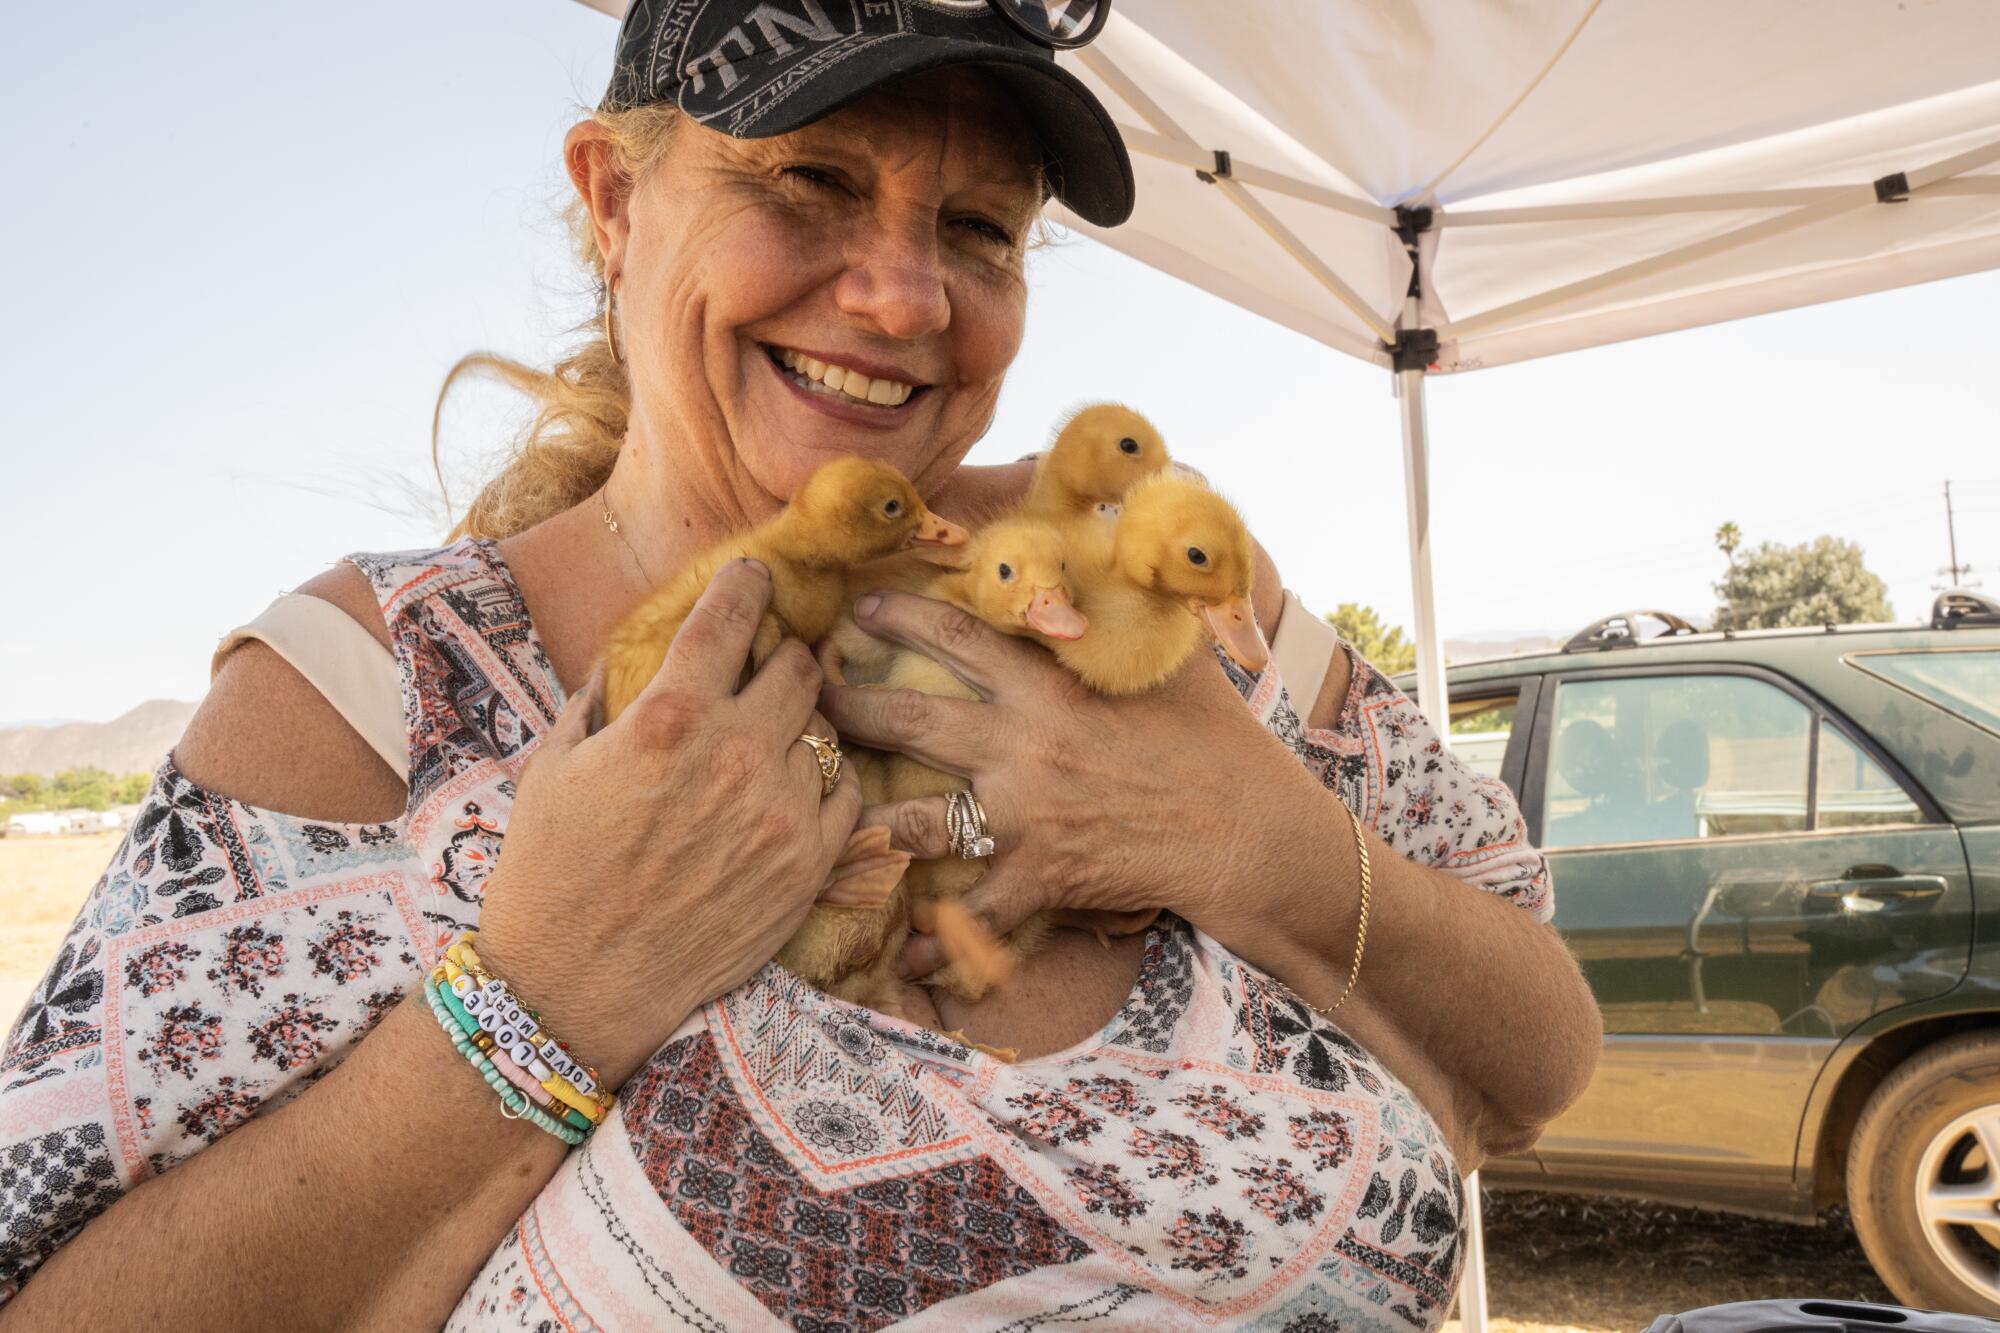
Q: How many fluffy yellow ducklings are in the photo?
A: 4